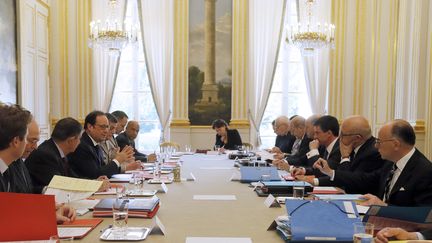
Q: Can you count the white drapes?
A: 4